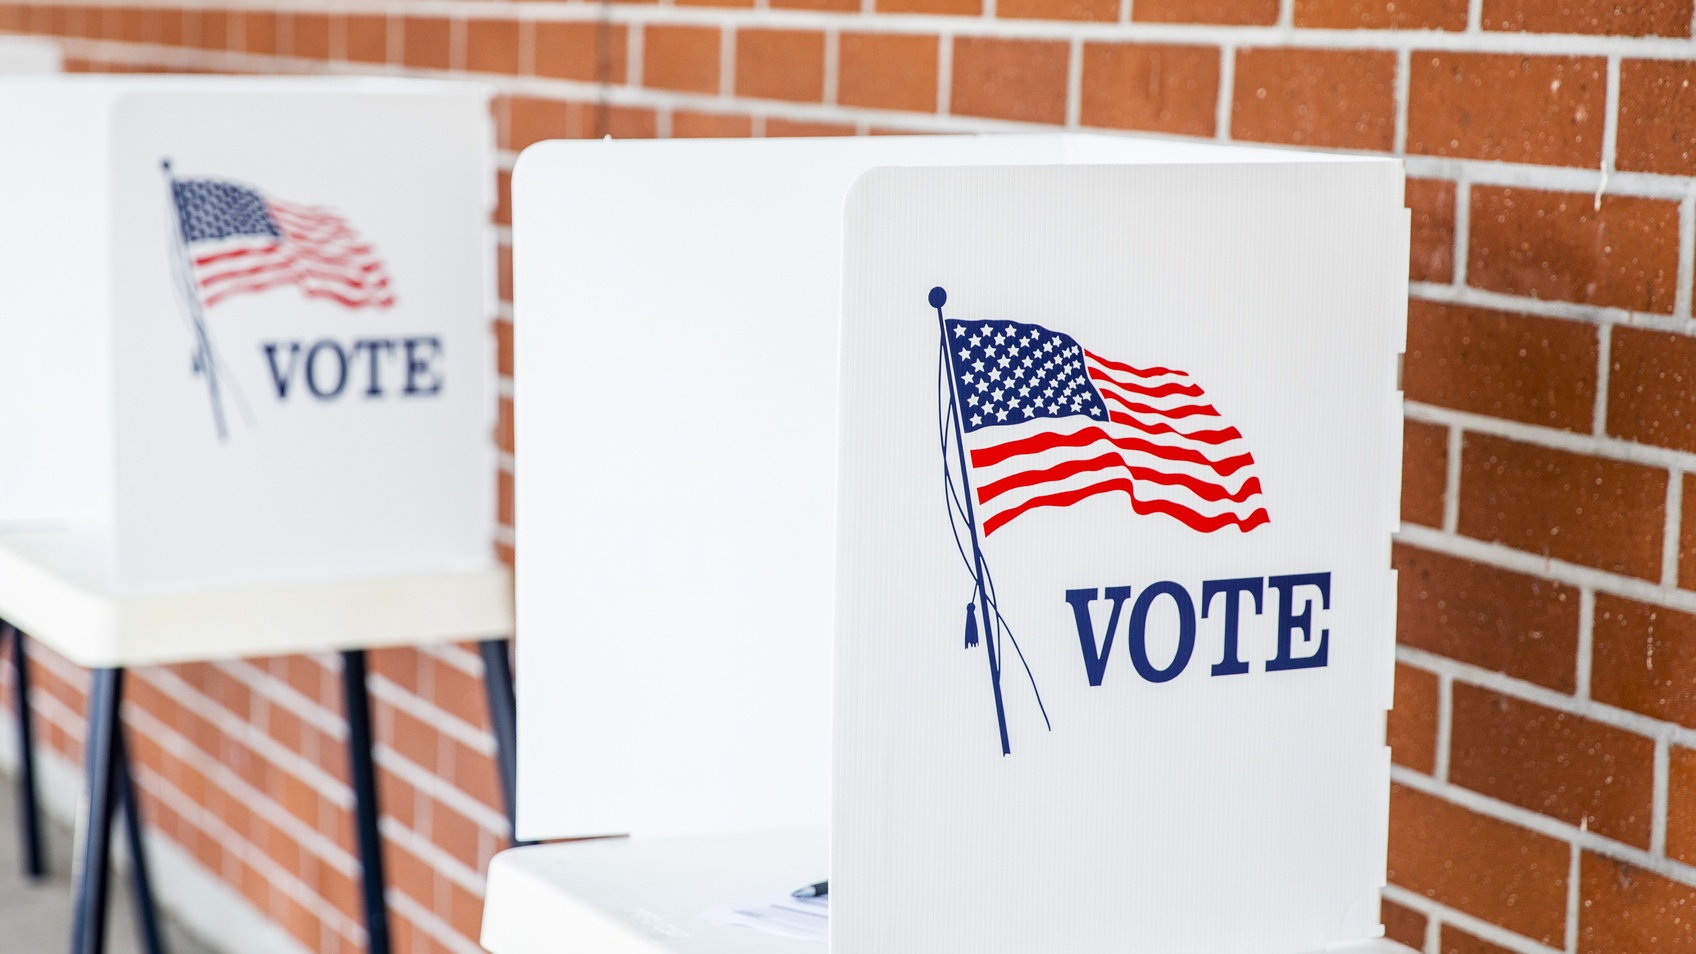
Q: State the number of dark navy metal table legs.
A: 5